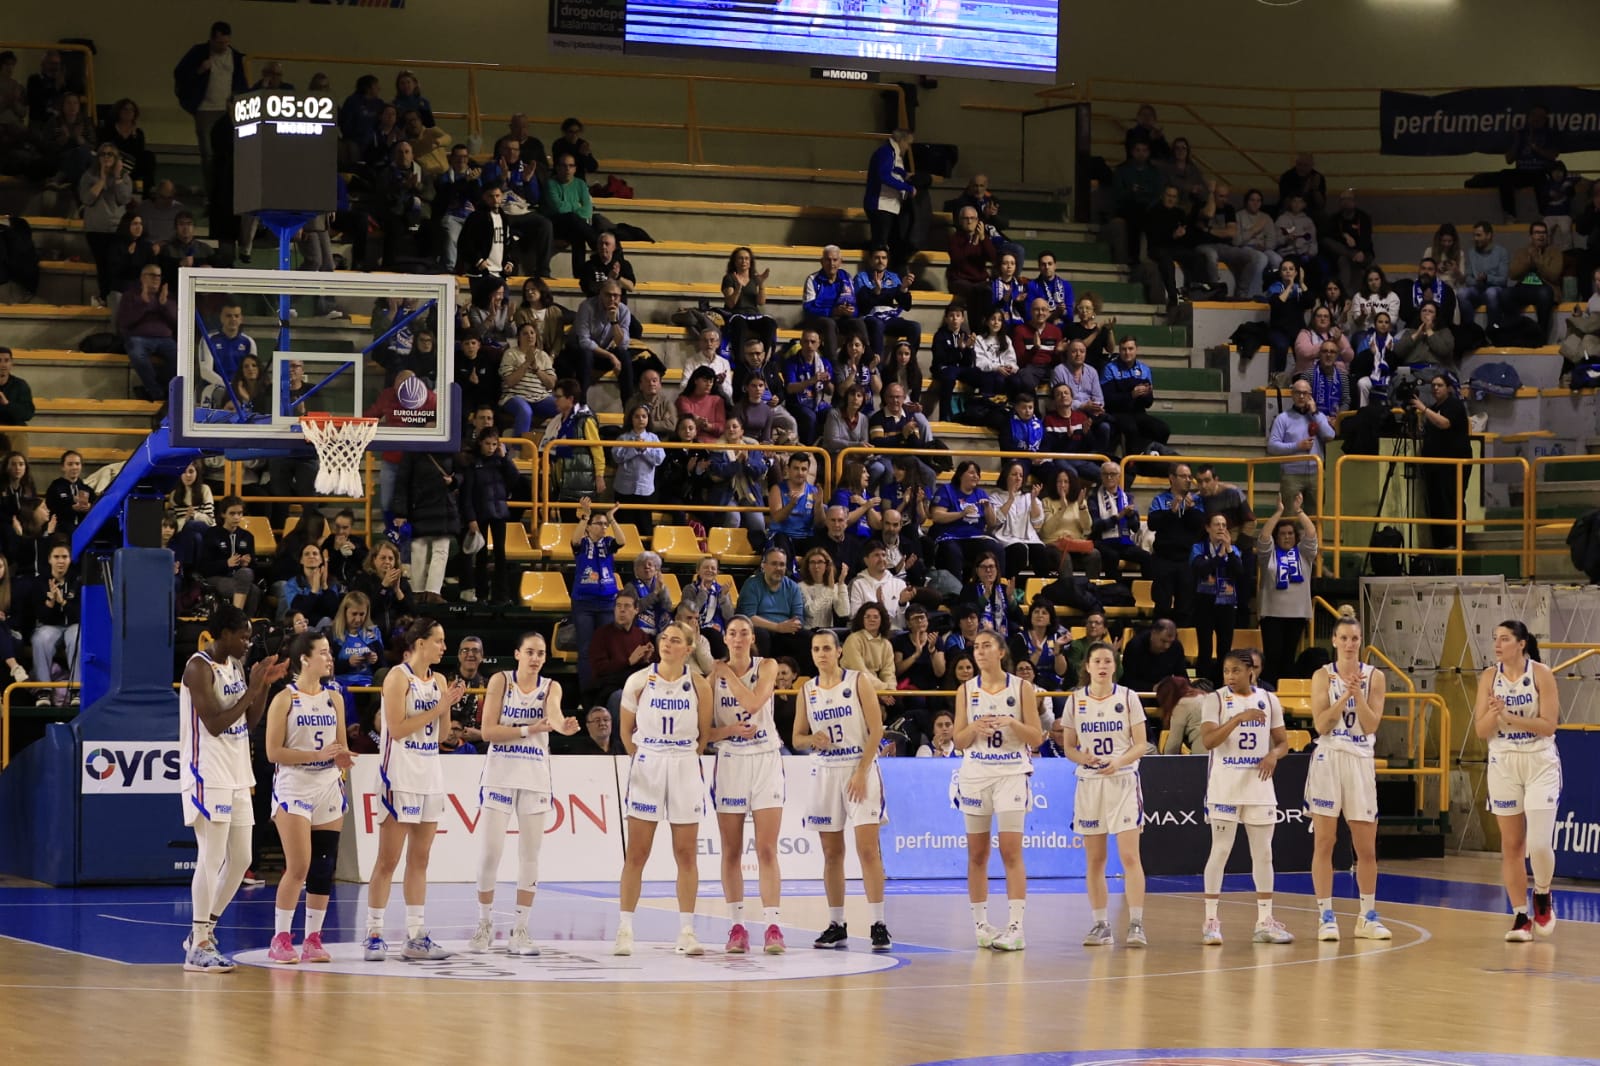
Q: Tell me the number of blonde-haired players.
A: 2